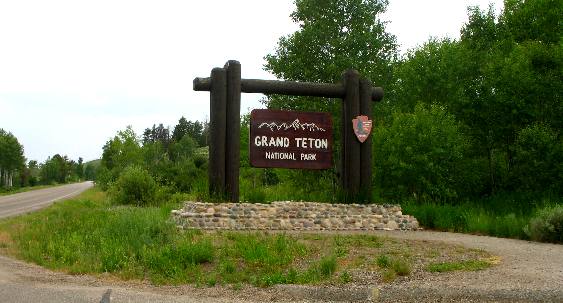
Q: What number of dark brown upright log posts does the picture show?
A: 4